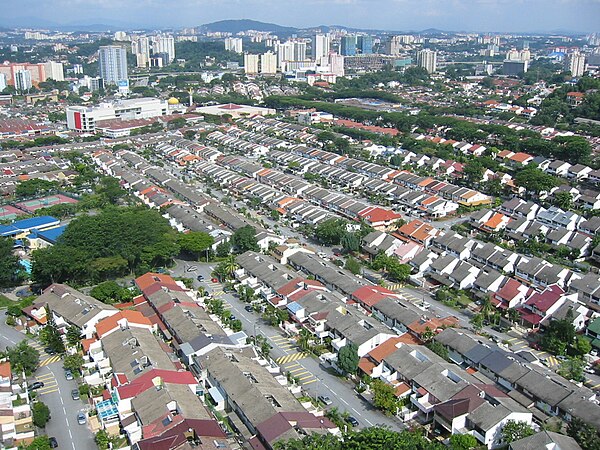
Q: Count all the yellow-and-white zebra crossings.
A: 5